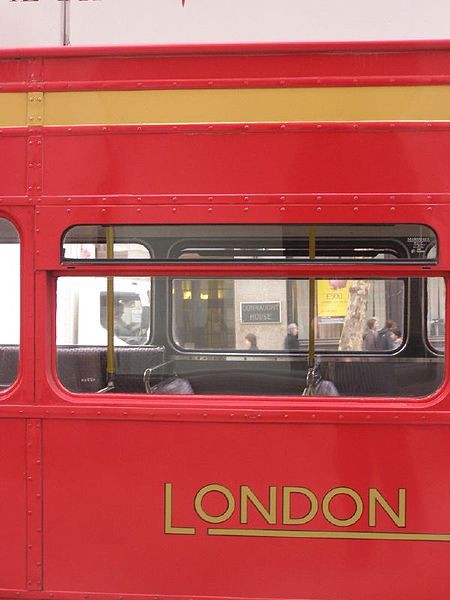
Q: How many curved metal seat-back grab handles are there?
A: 2